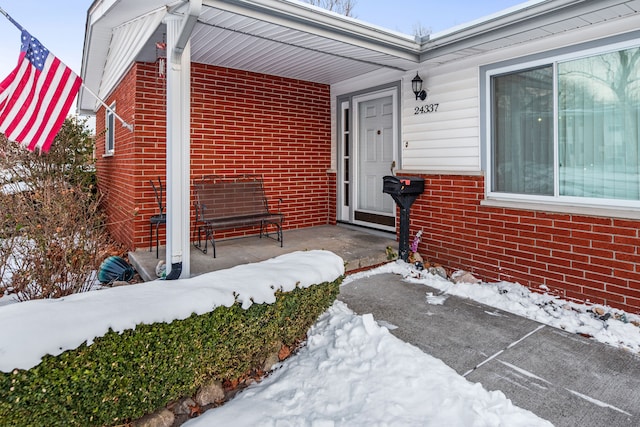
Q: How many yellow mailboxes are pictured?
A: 0